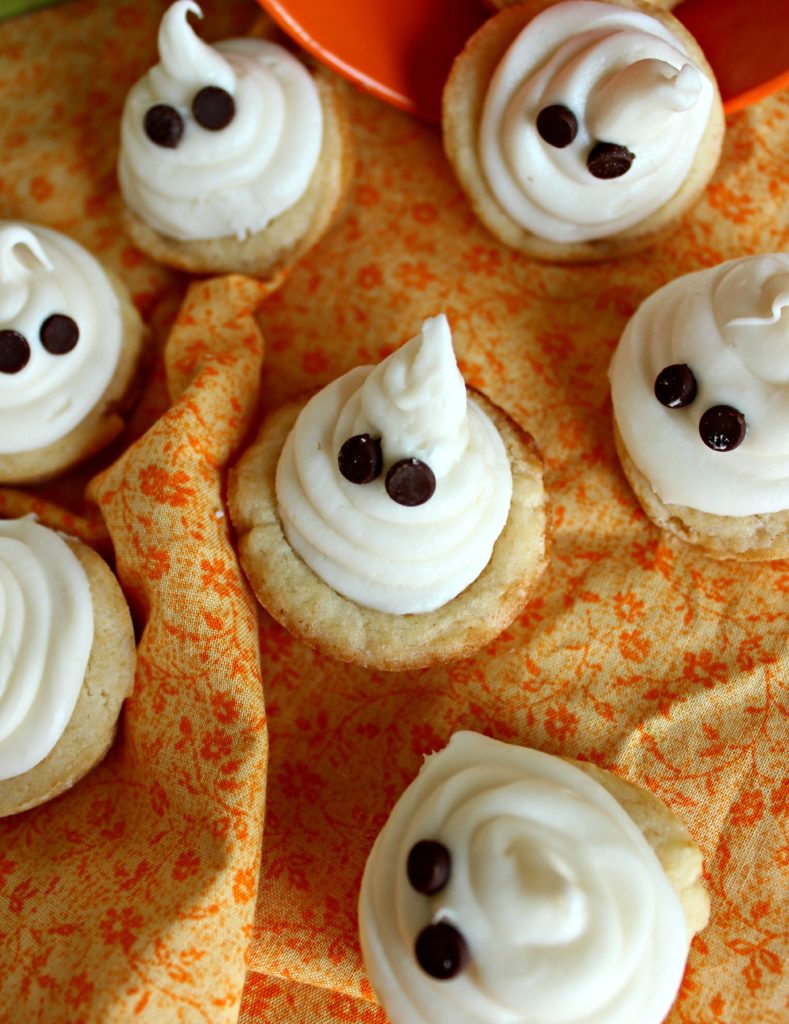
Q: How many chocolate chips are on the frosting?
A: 12